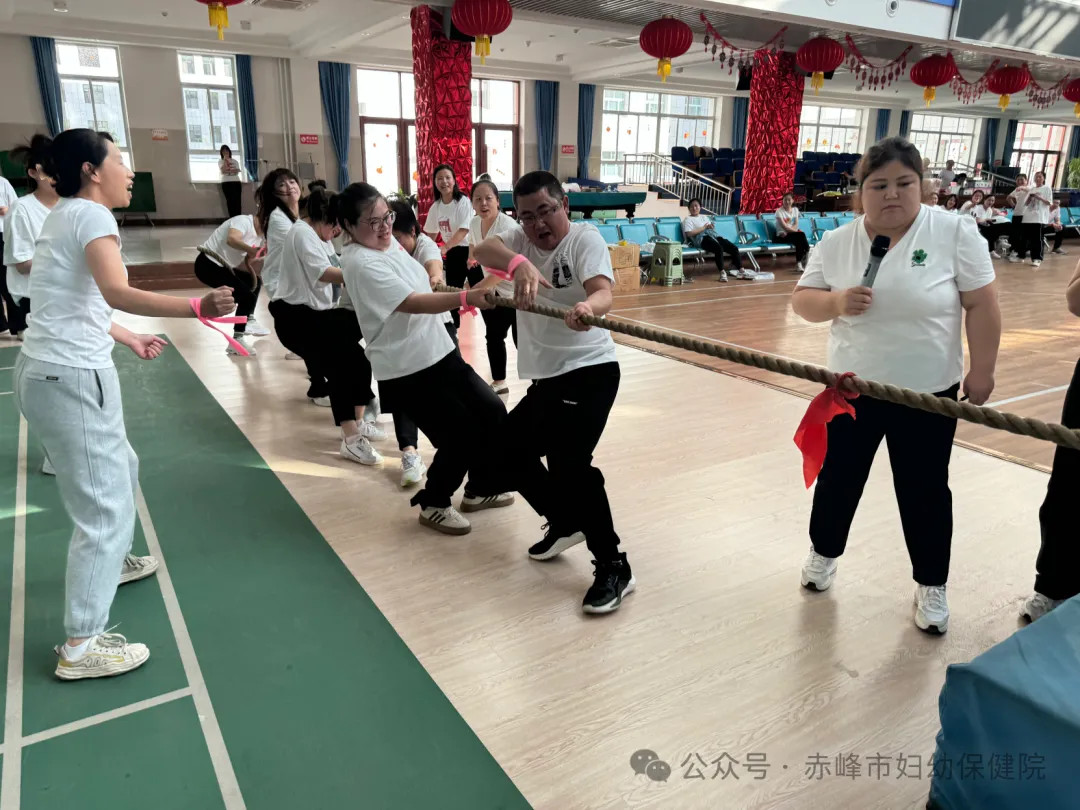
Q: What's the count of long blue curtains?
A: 11